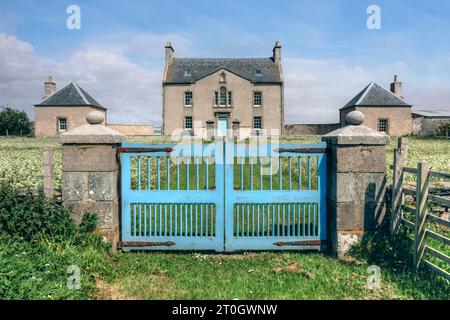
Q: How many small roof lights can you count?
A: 2